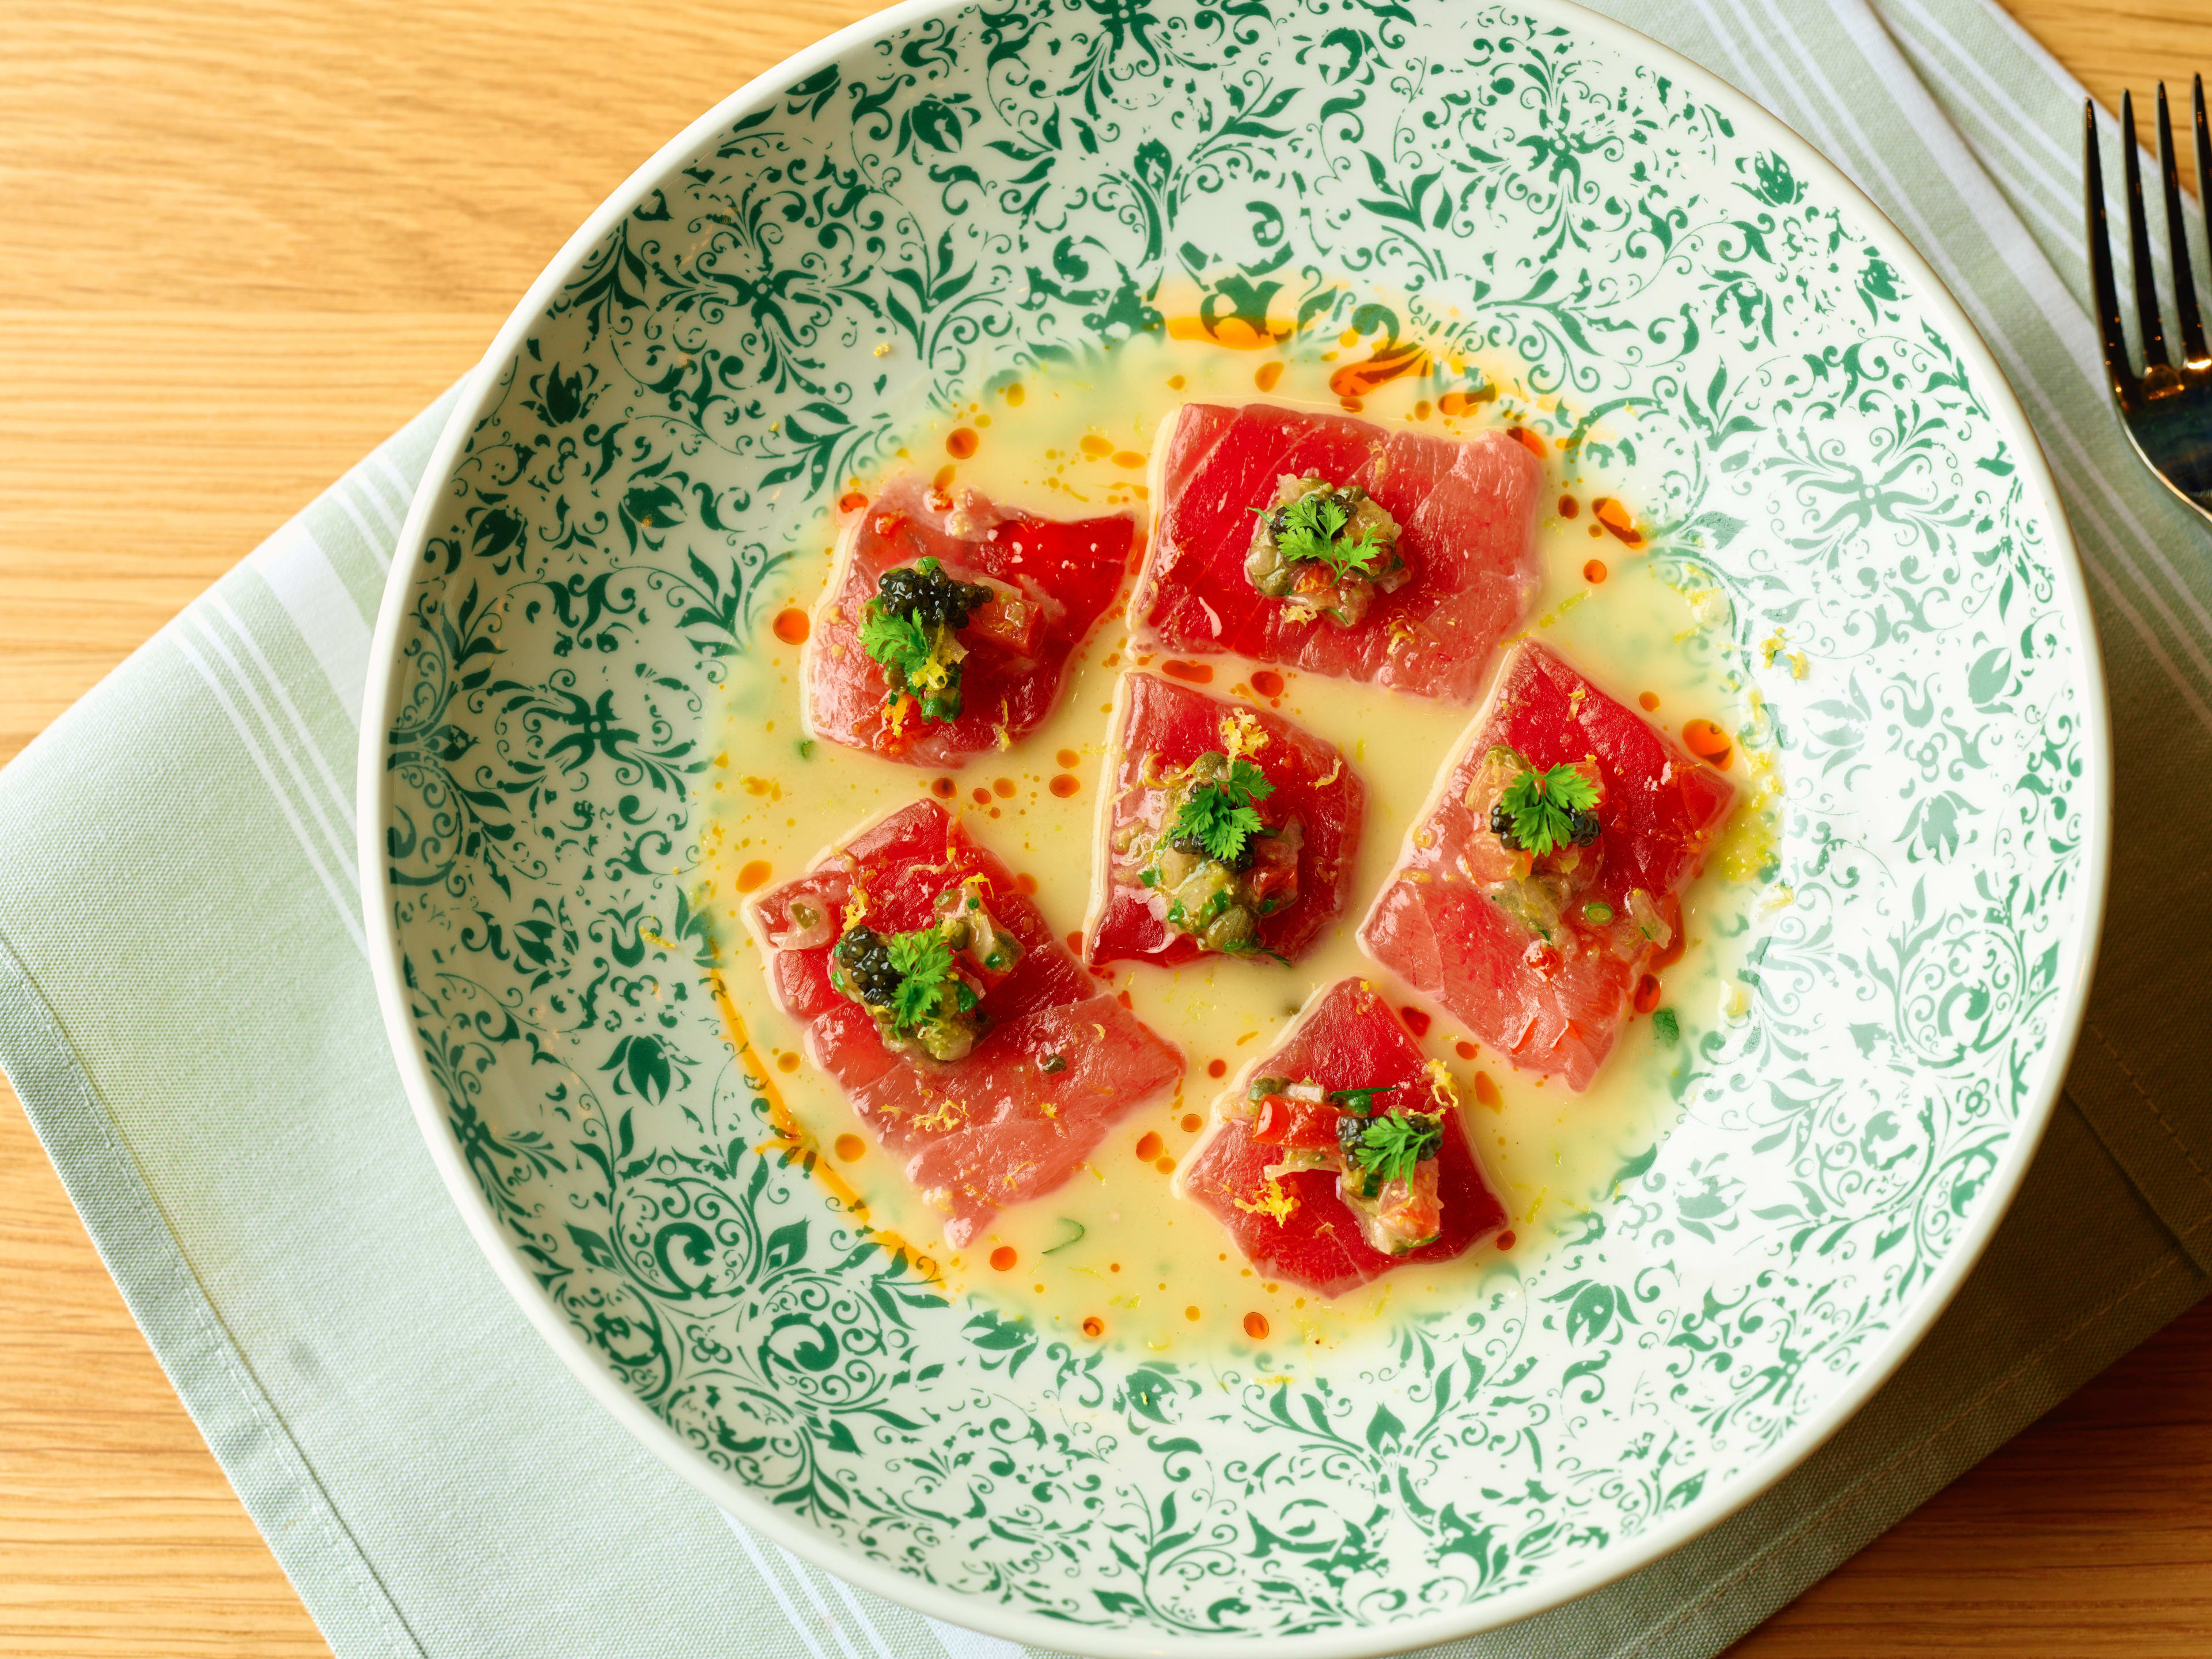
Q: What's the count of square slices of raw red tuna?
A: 6